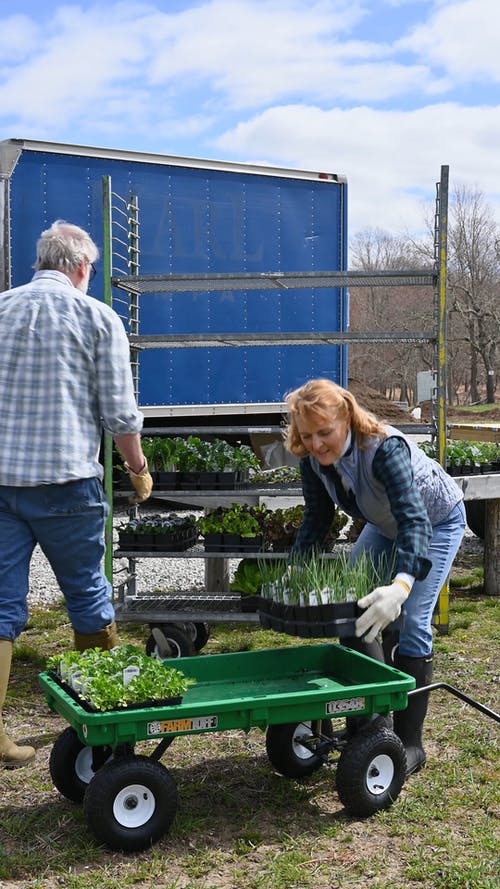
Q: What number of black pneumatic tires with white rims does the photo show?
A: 4